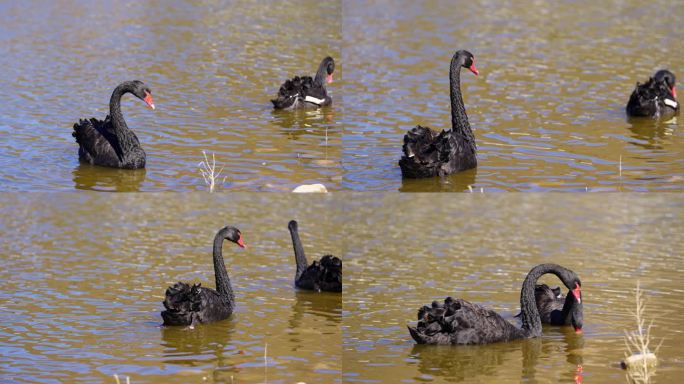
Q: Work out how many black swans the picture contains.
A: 8